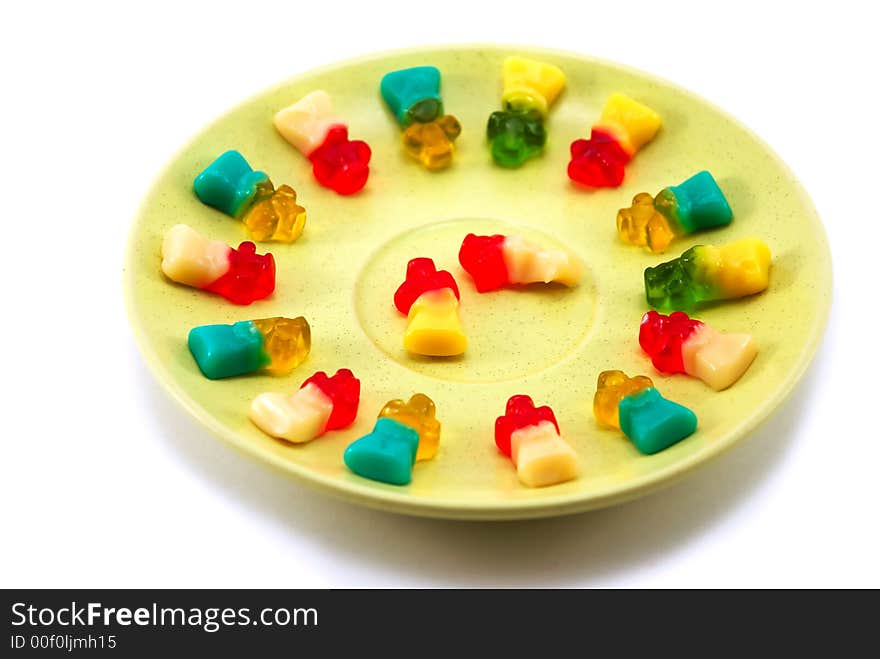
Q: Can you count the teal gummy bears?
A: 6